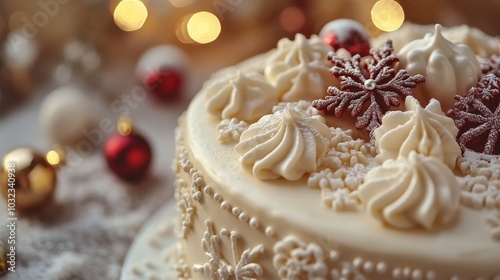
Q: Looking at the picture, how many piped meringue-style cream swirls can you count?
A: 6